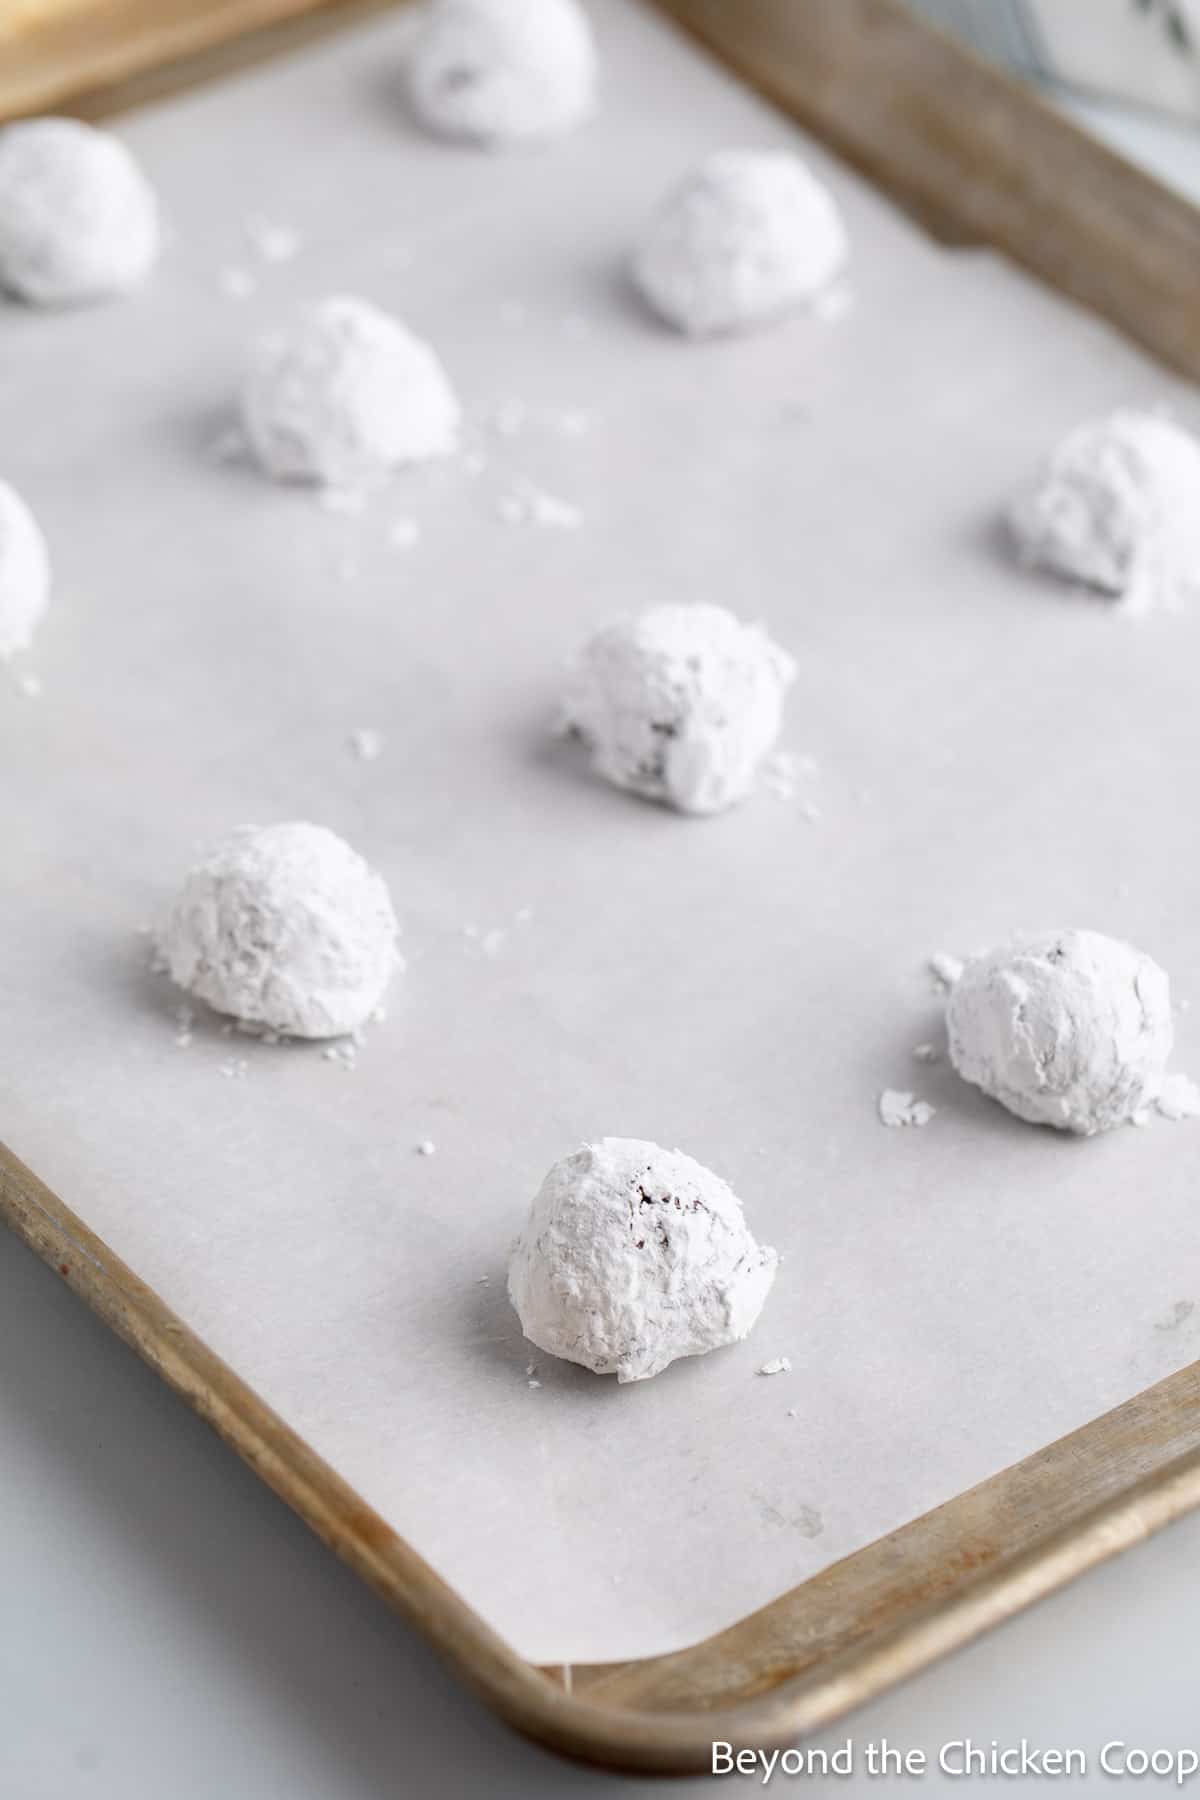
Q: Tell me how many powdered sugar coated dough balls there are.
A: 10